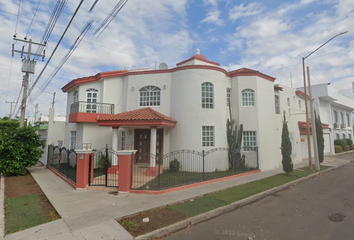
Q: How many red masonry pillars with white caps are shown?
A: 2